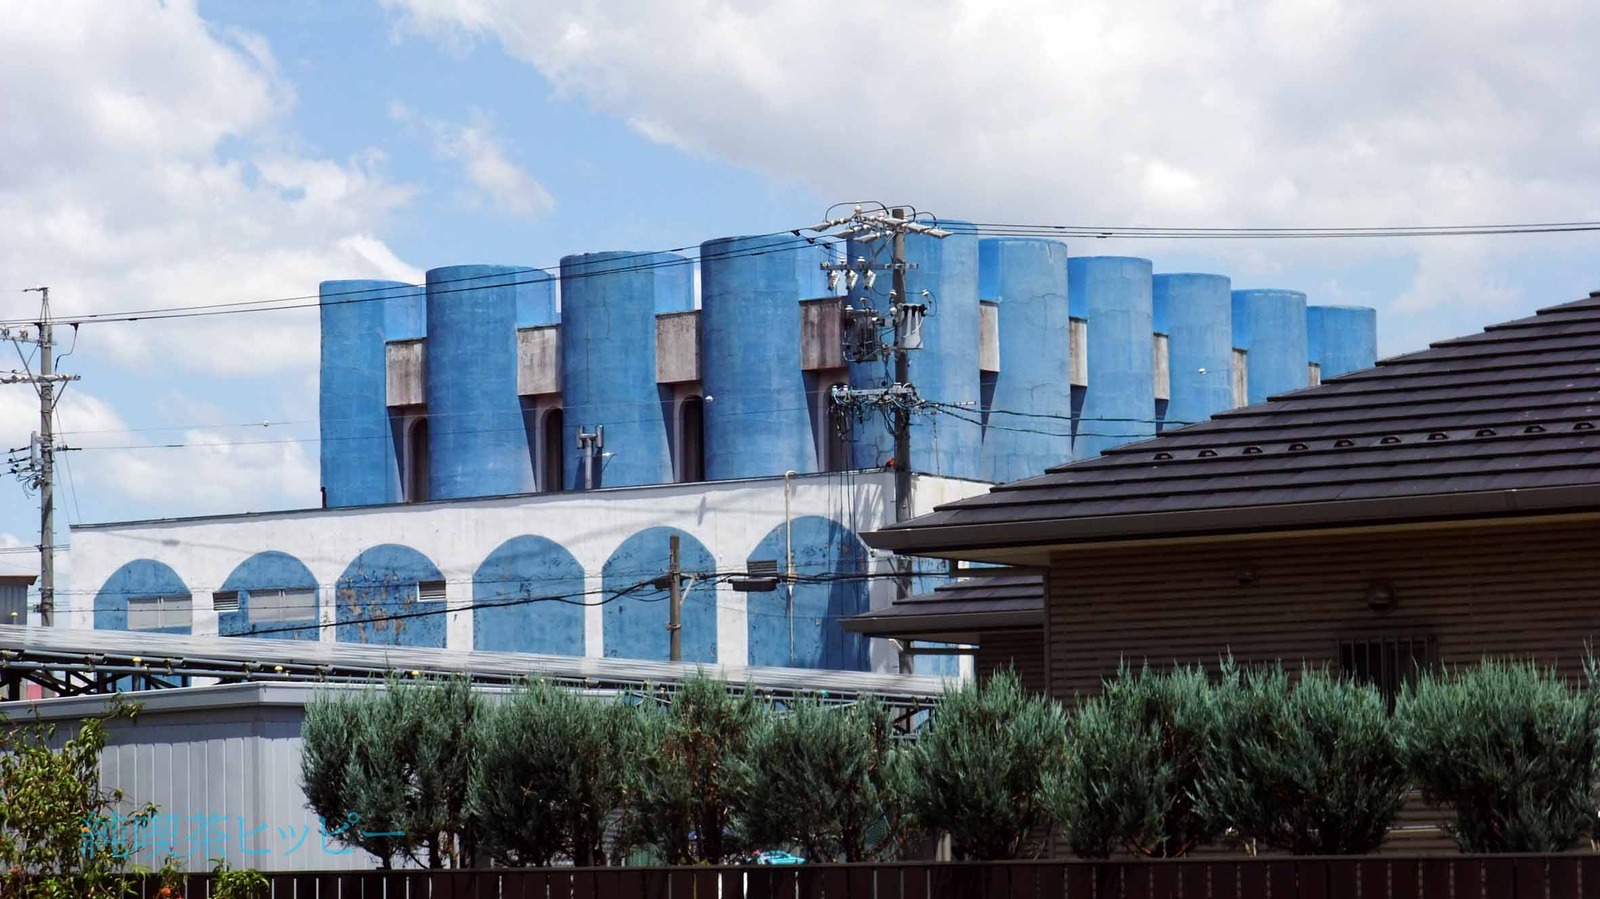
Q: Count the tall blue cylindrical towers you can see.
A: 10